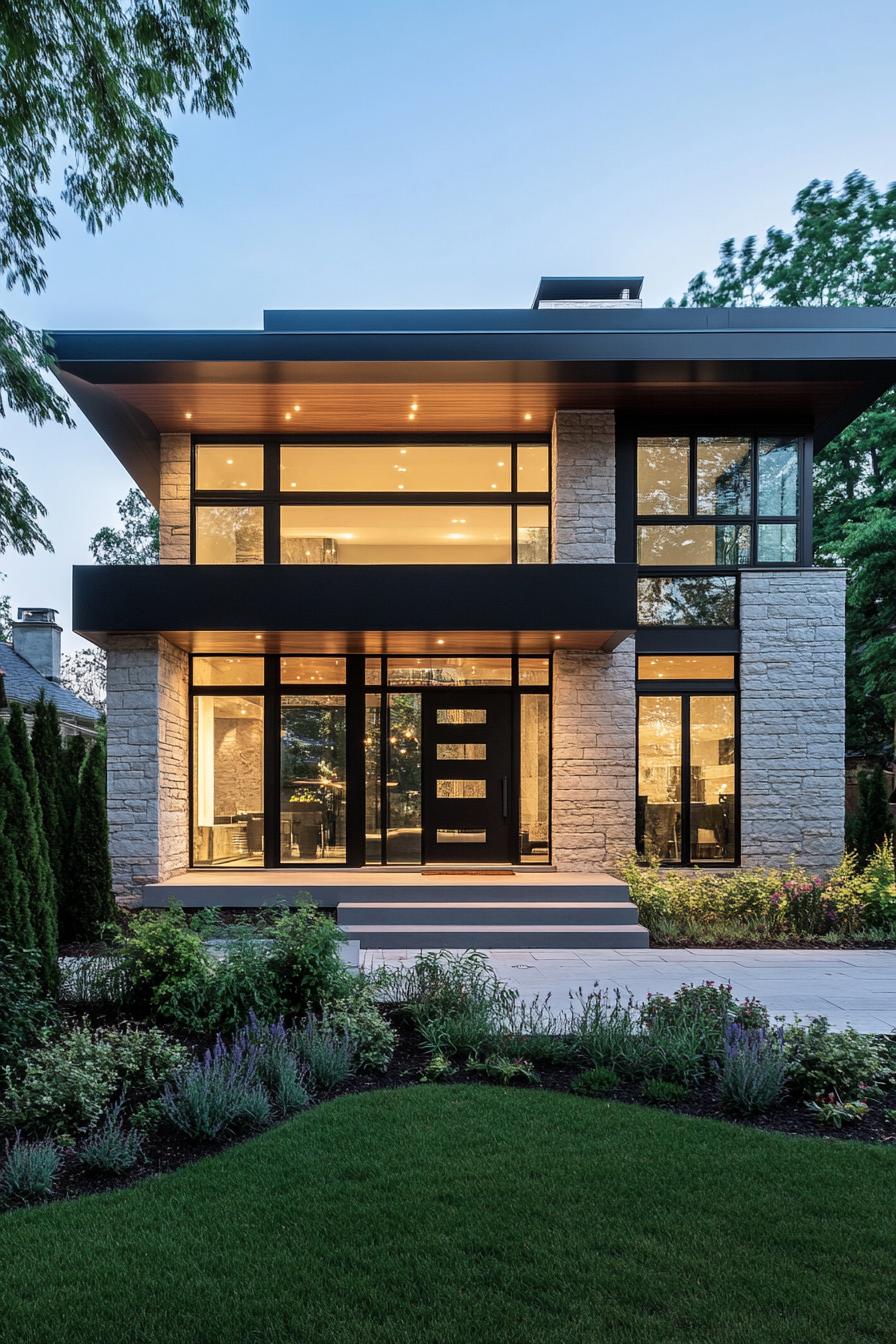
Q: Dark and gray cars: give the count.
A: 0